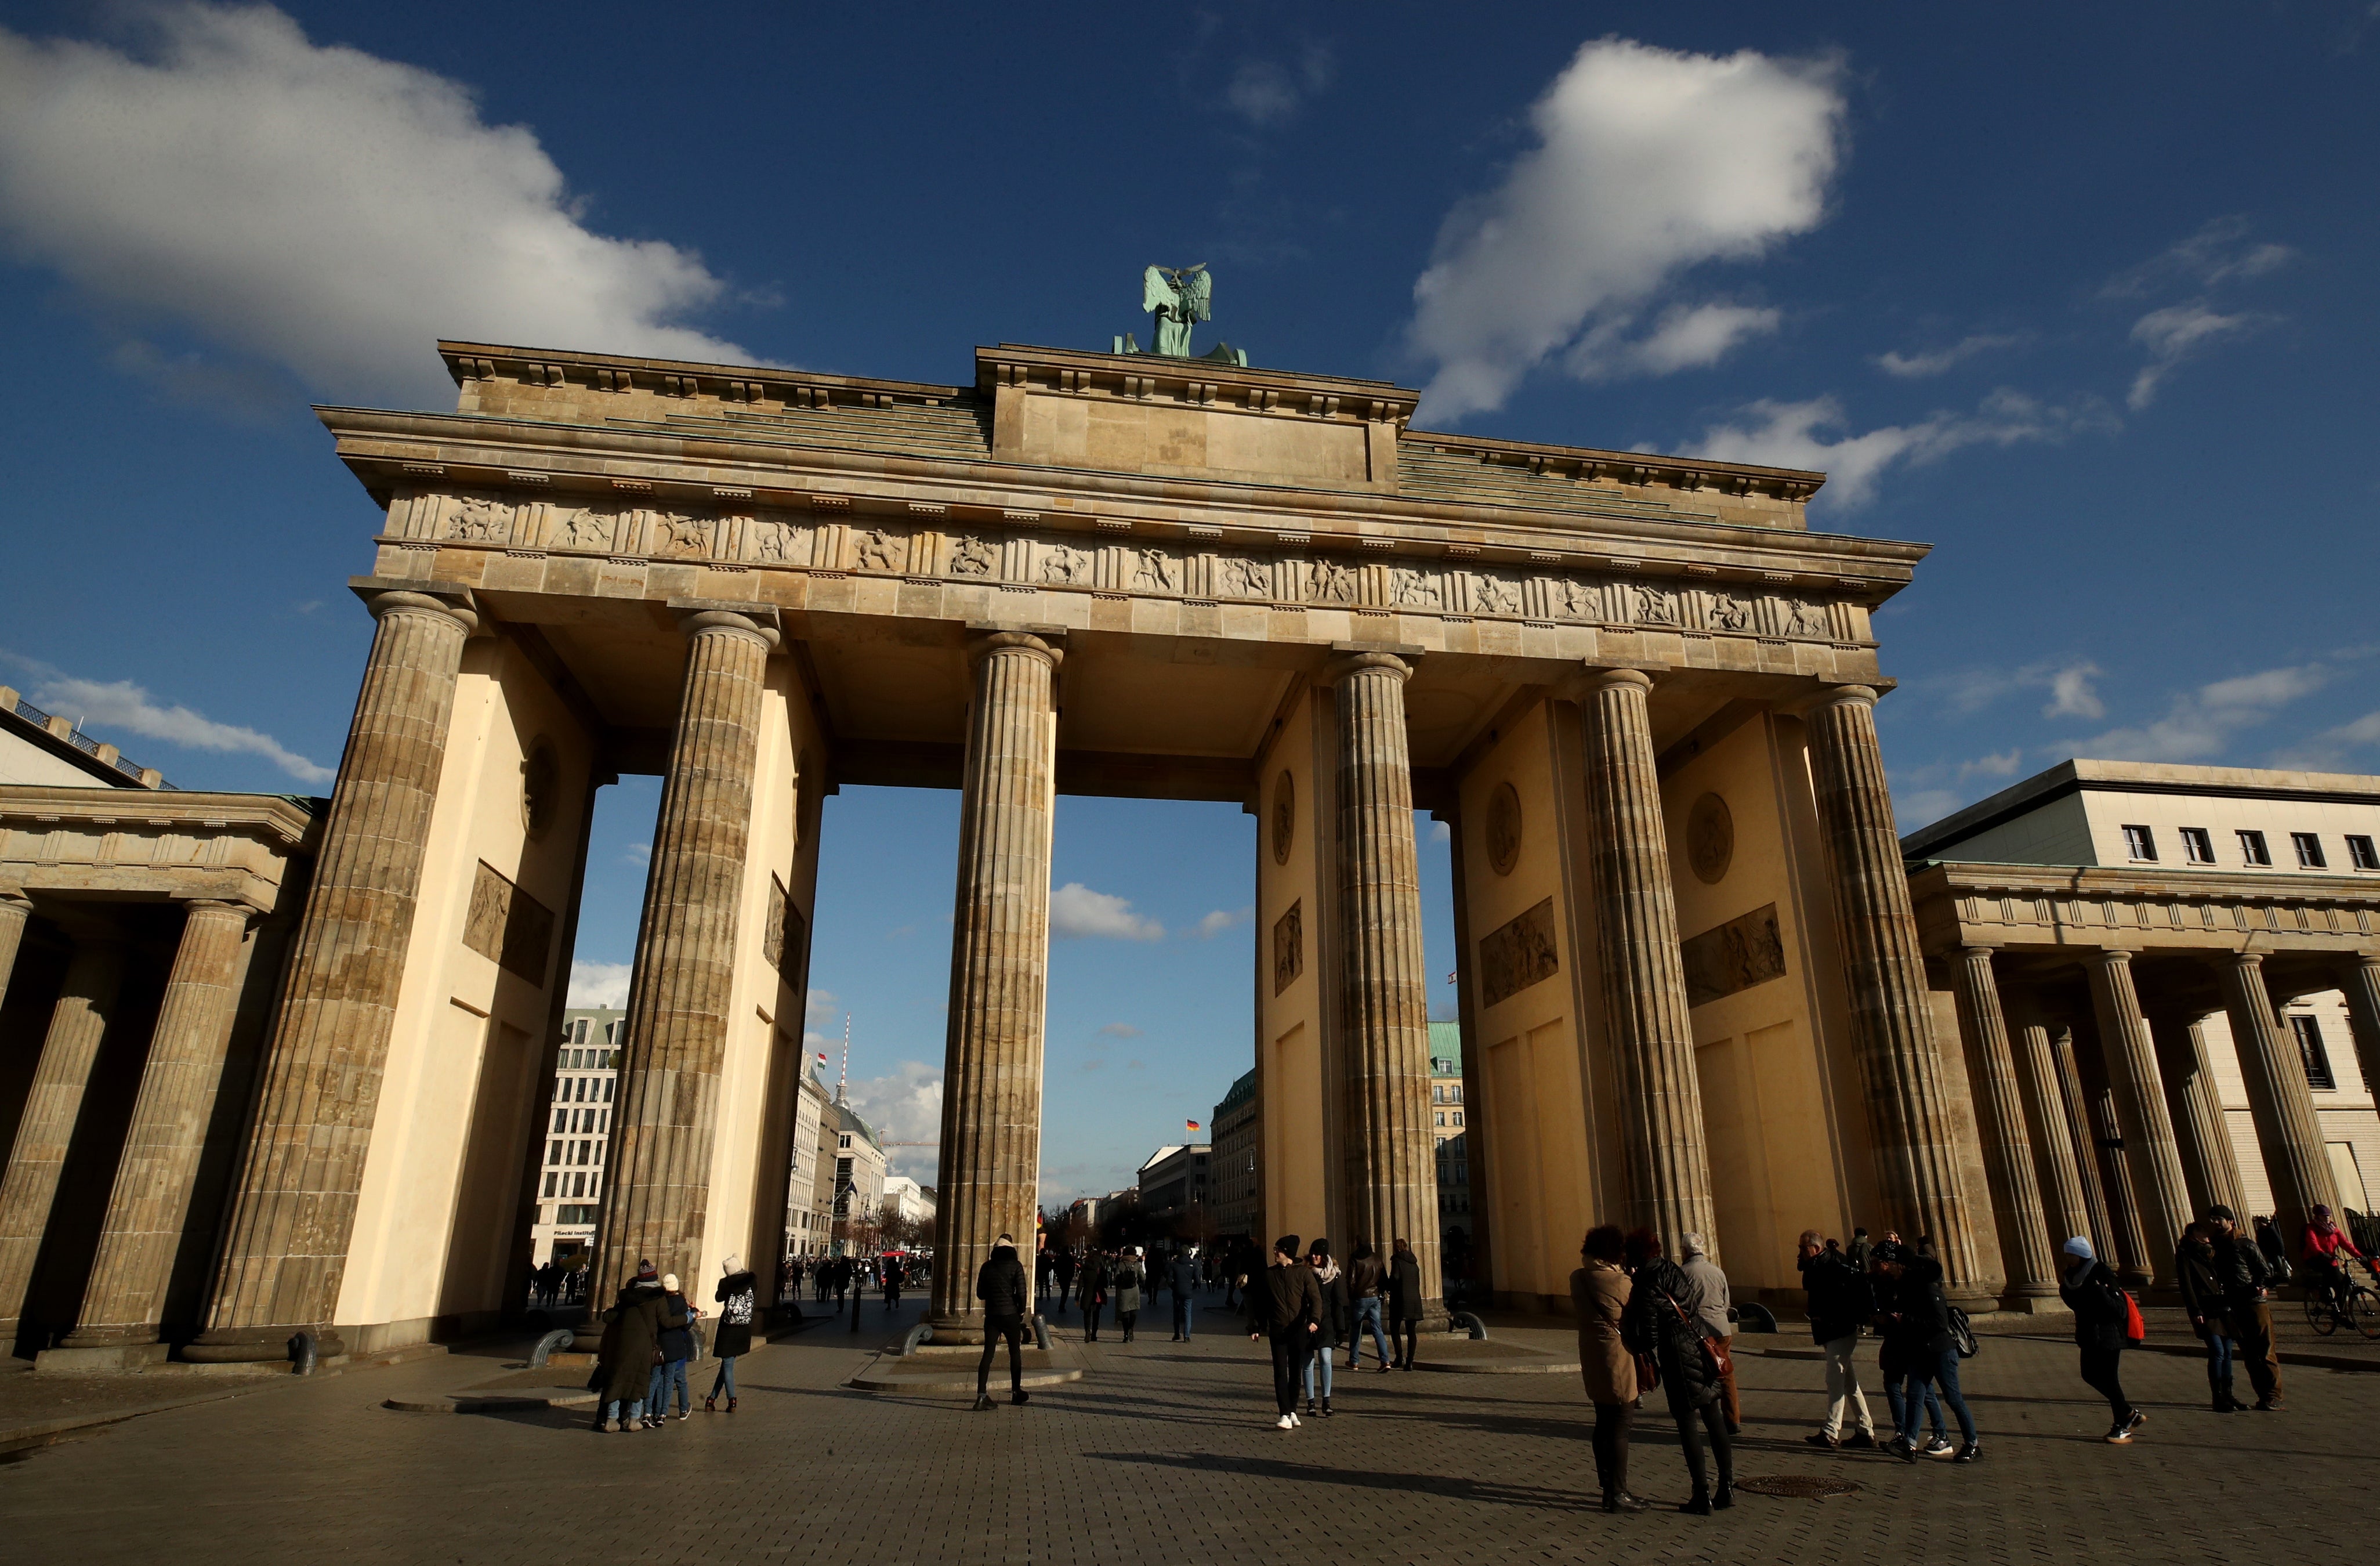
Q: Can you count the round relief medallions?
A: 5